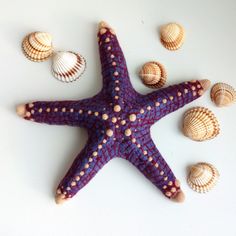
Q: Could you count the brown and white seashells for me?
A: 7